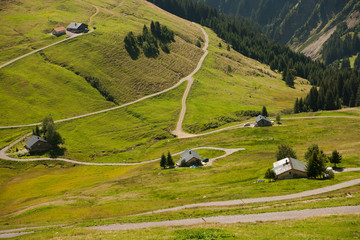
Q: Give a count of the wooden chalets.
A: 6